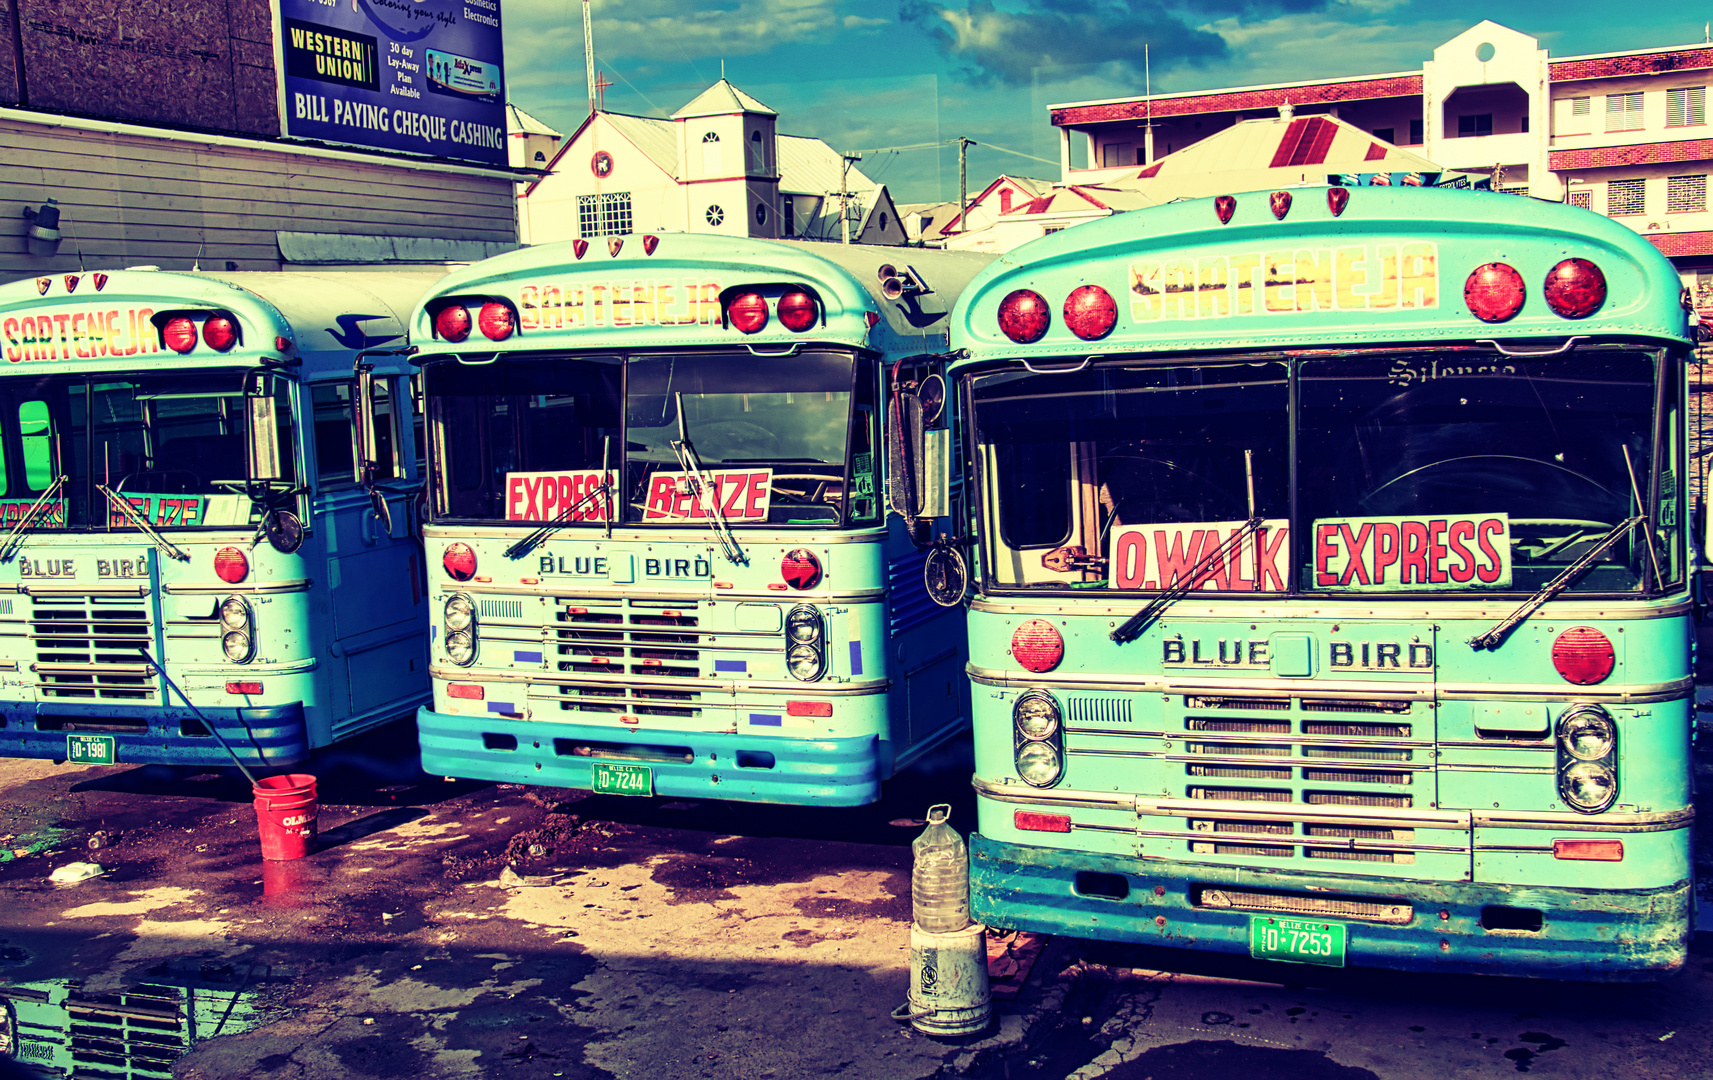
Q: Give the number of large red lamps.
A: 15